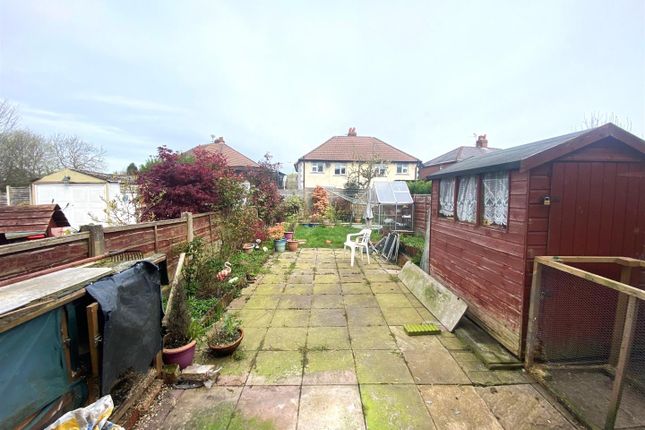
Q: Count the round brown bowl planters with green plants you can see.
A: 1